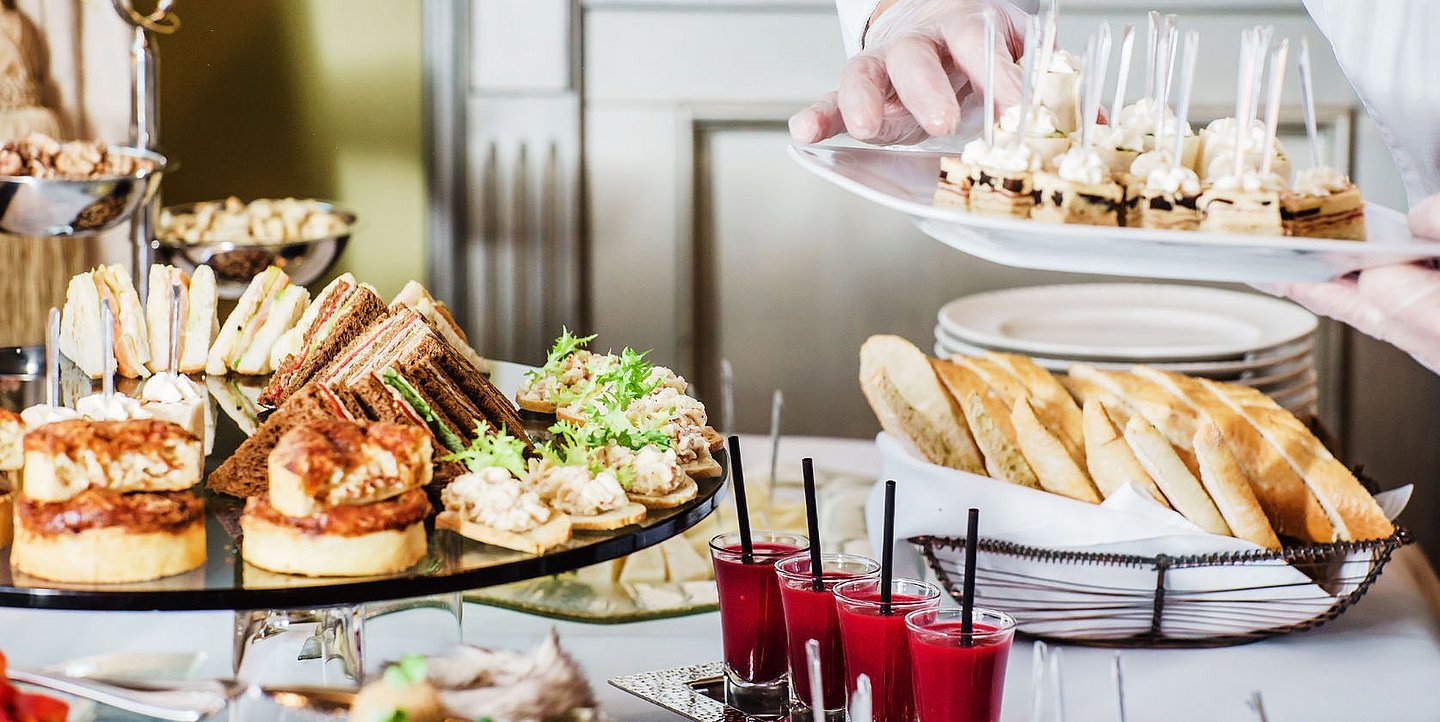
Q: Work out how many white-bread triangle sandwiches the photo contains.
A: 5